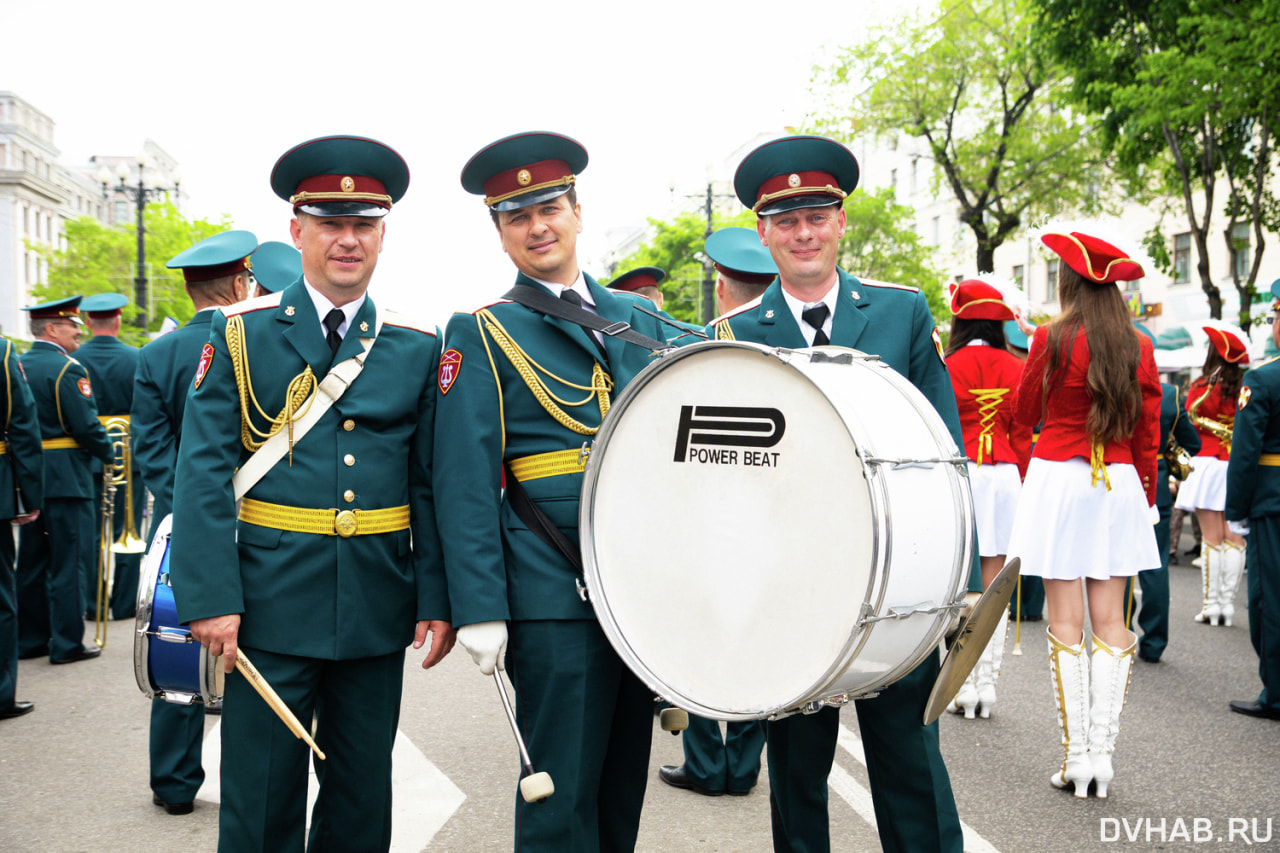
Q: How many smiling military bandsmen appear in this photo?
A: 3